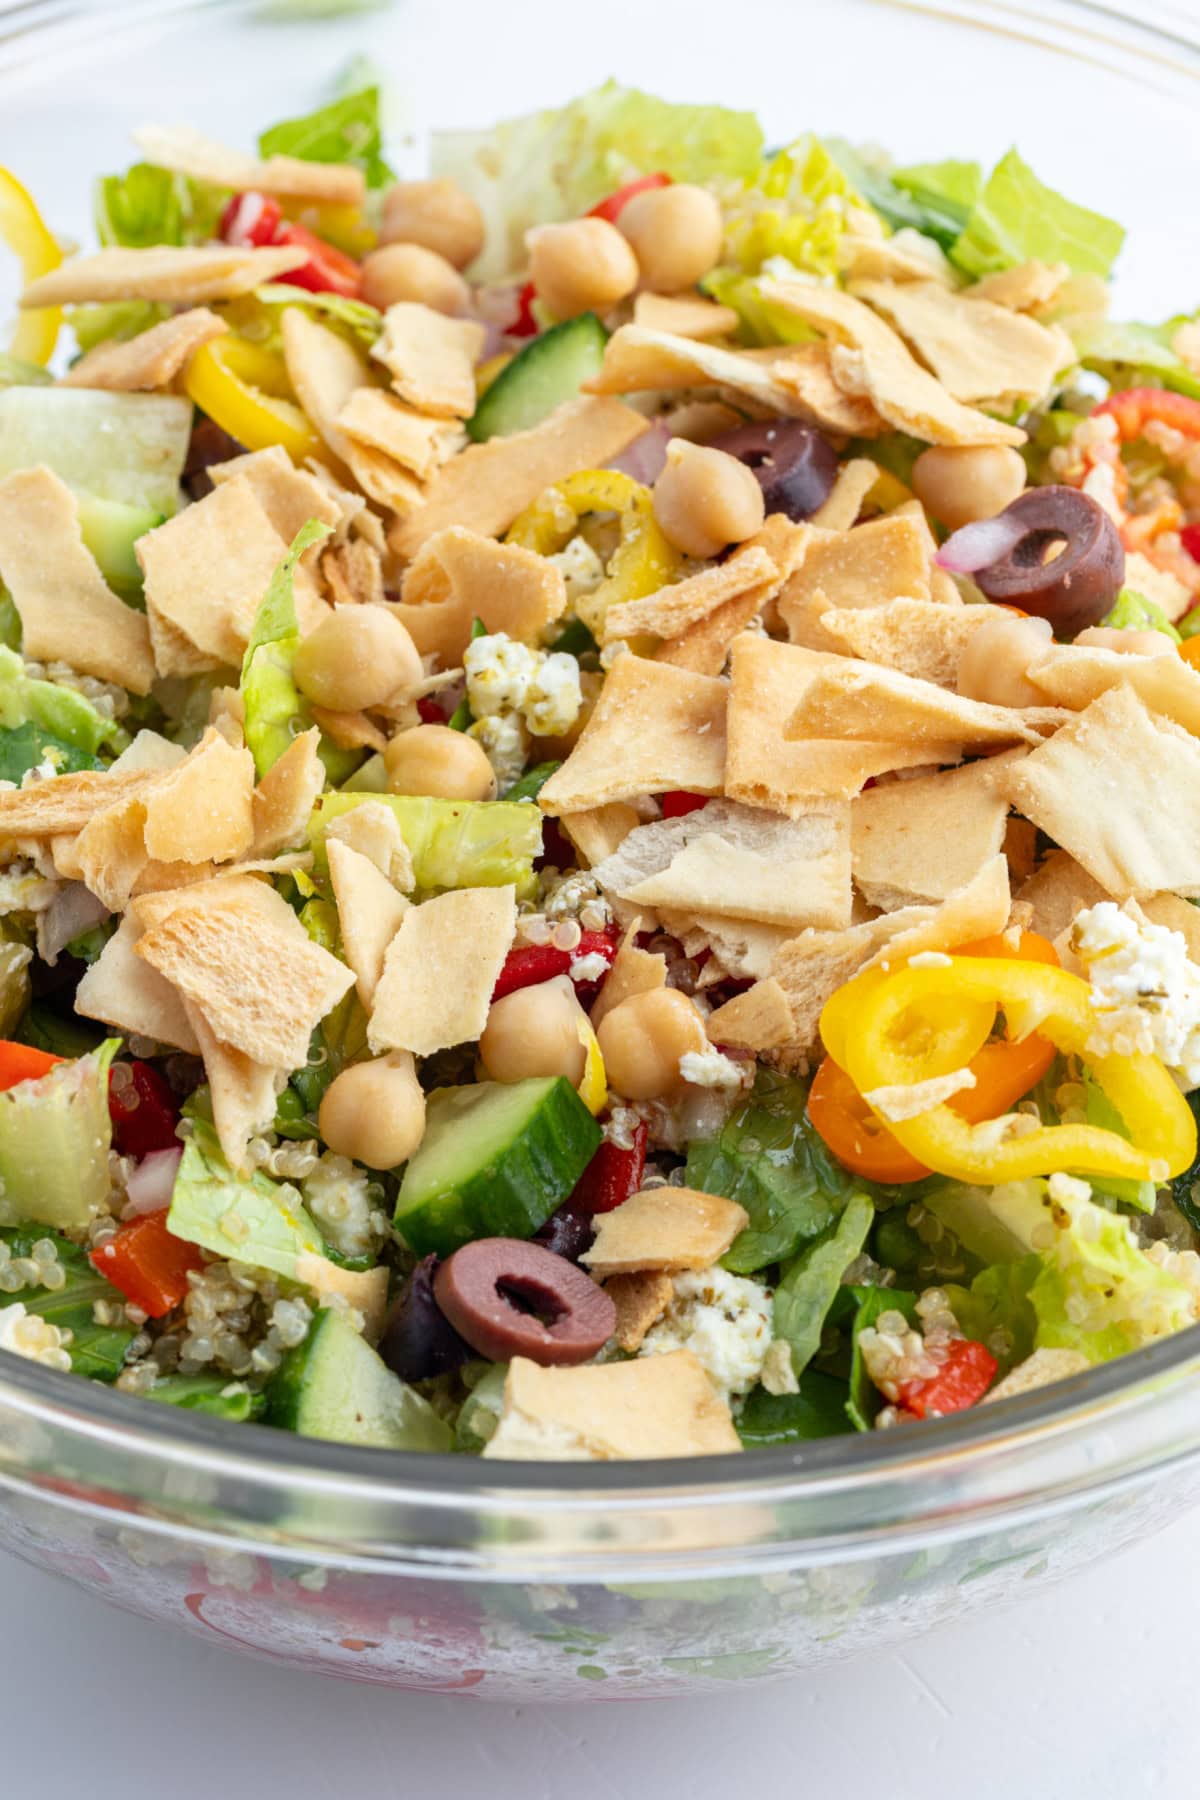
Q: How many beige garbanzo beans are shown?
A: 13